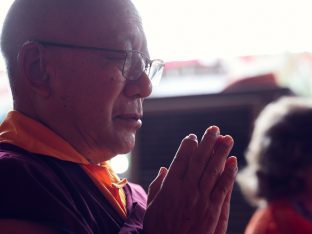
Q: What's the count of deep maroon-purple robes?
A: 1